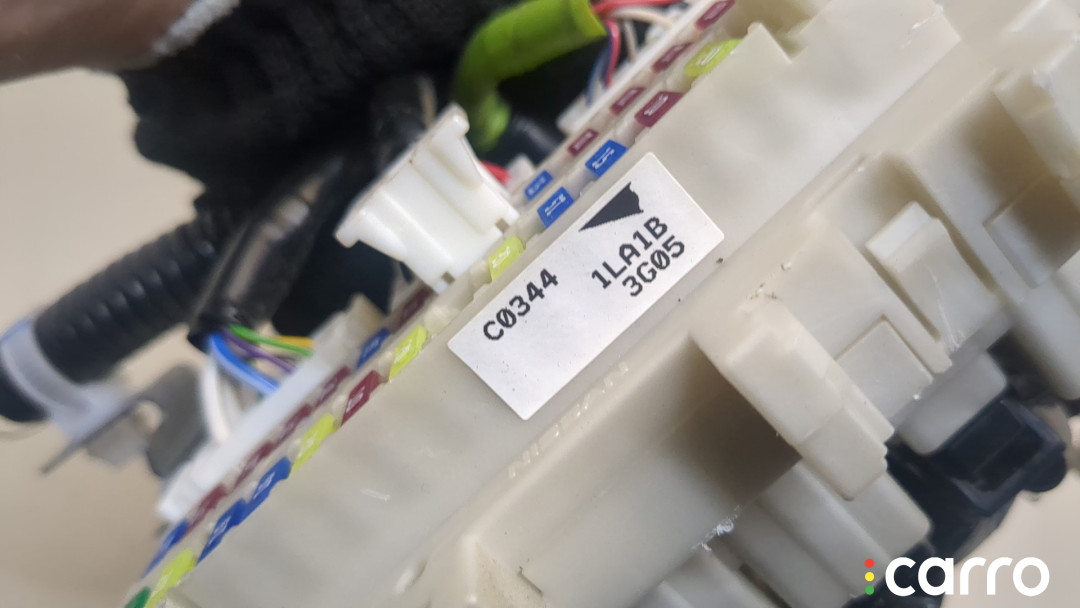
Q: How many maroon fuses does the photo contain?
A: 11